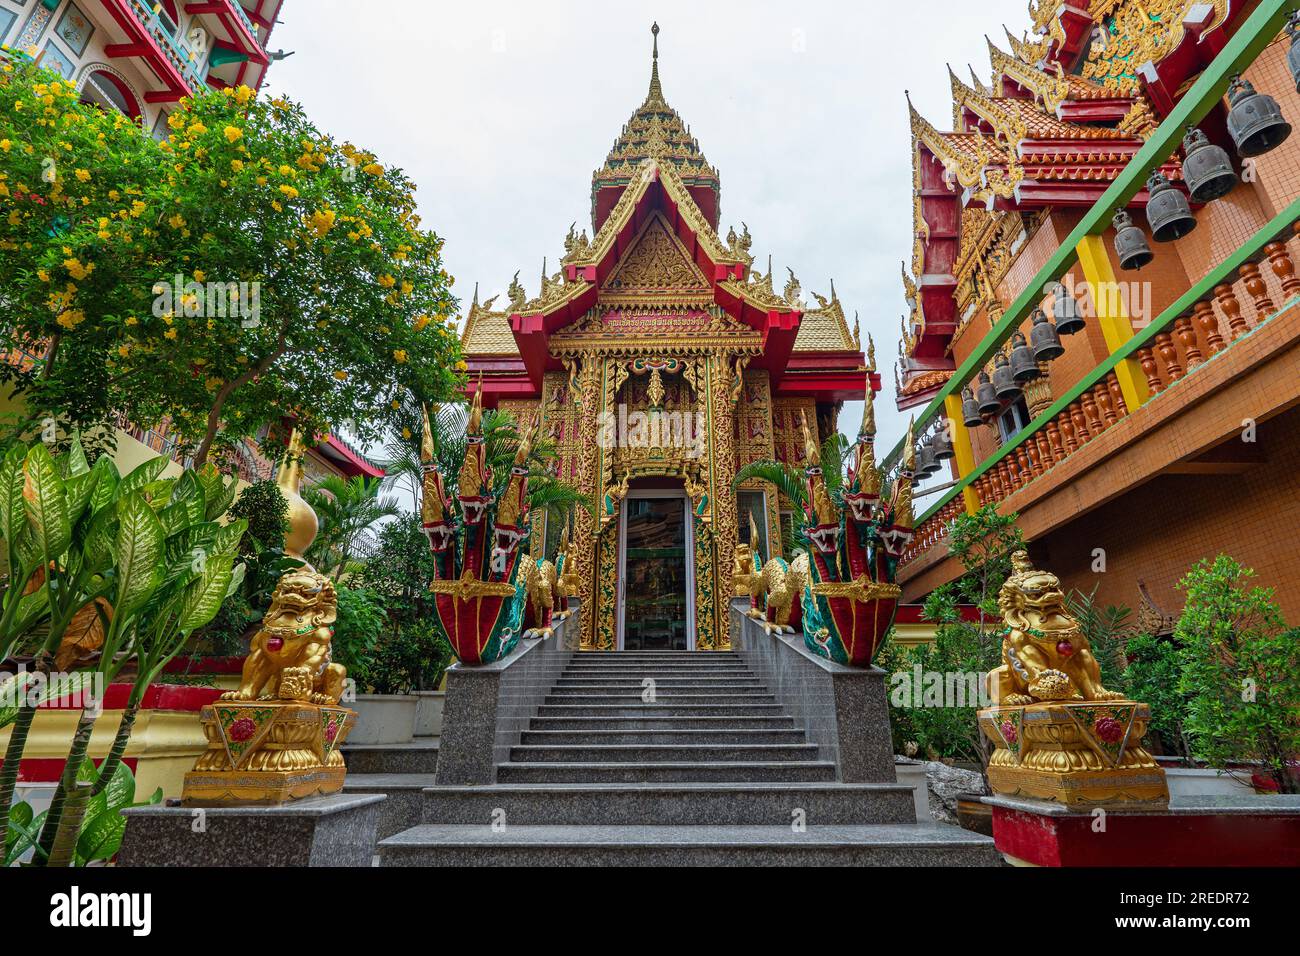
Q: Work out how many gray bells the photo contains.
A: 15